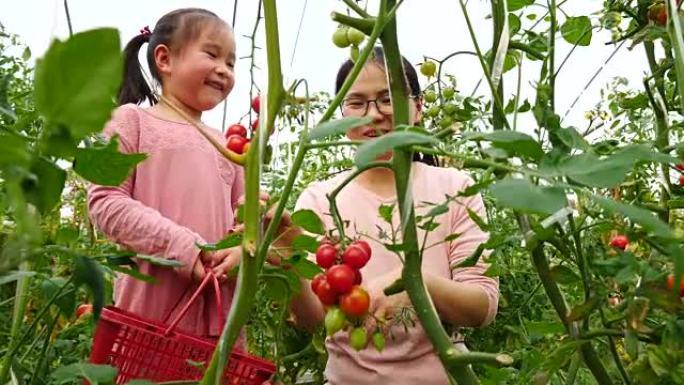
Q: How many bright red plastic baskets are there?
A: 1